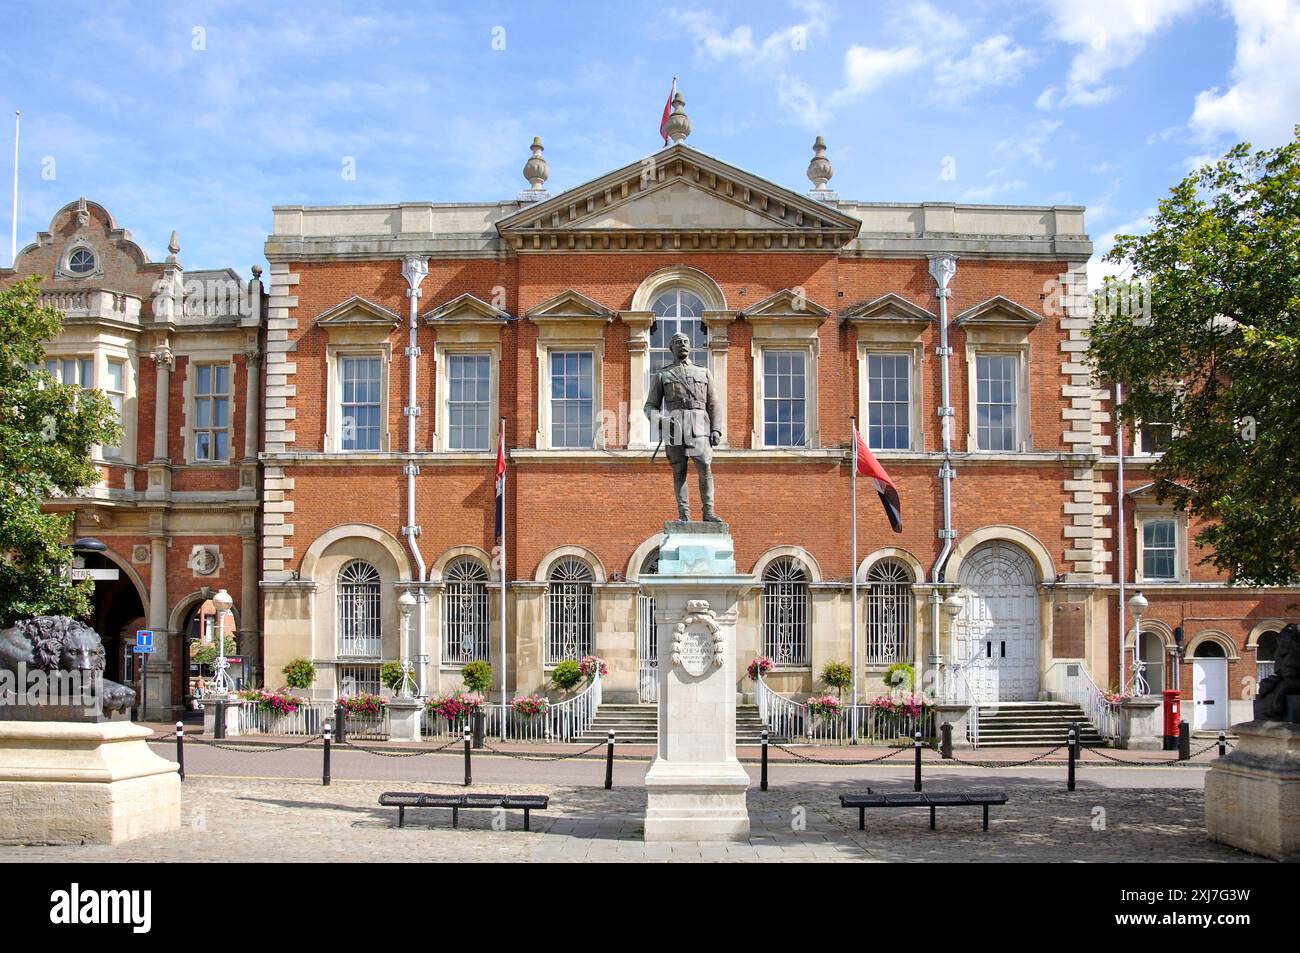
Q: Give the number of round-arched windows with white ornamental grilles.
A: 5